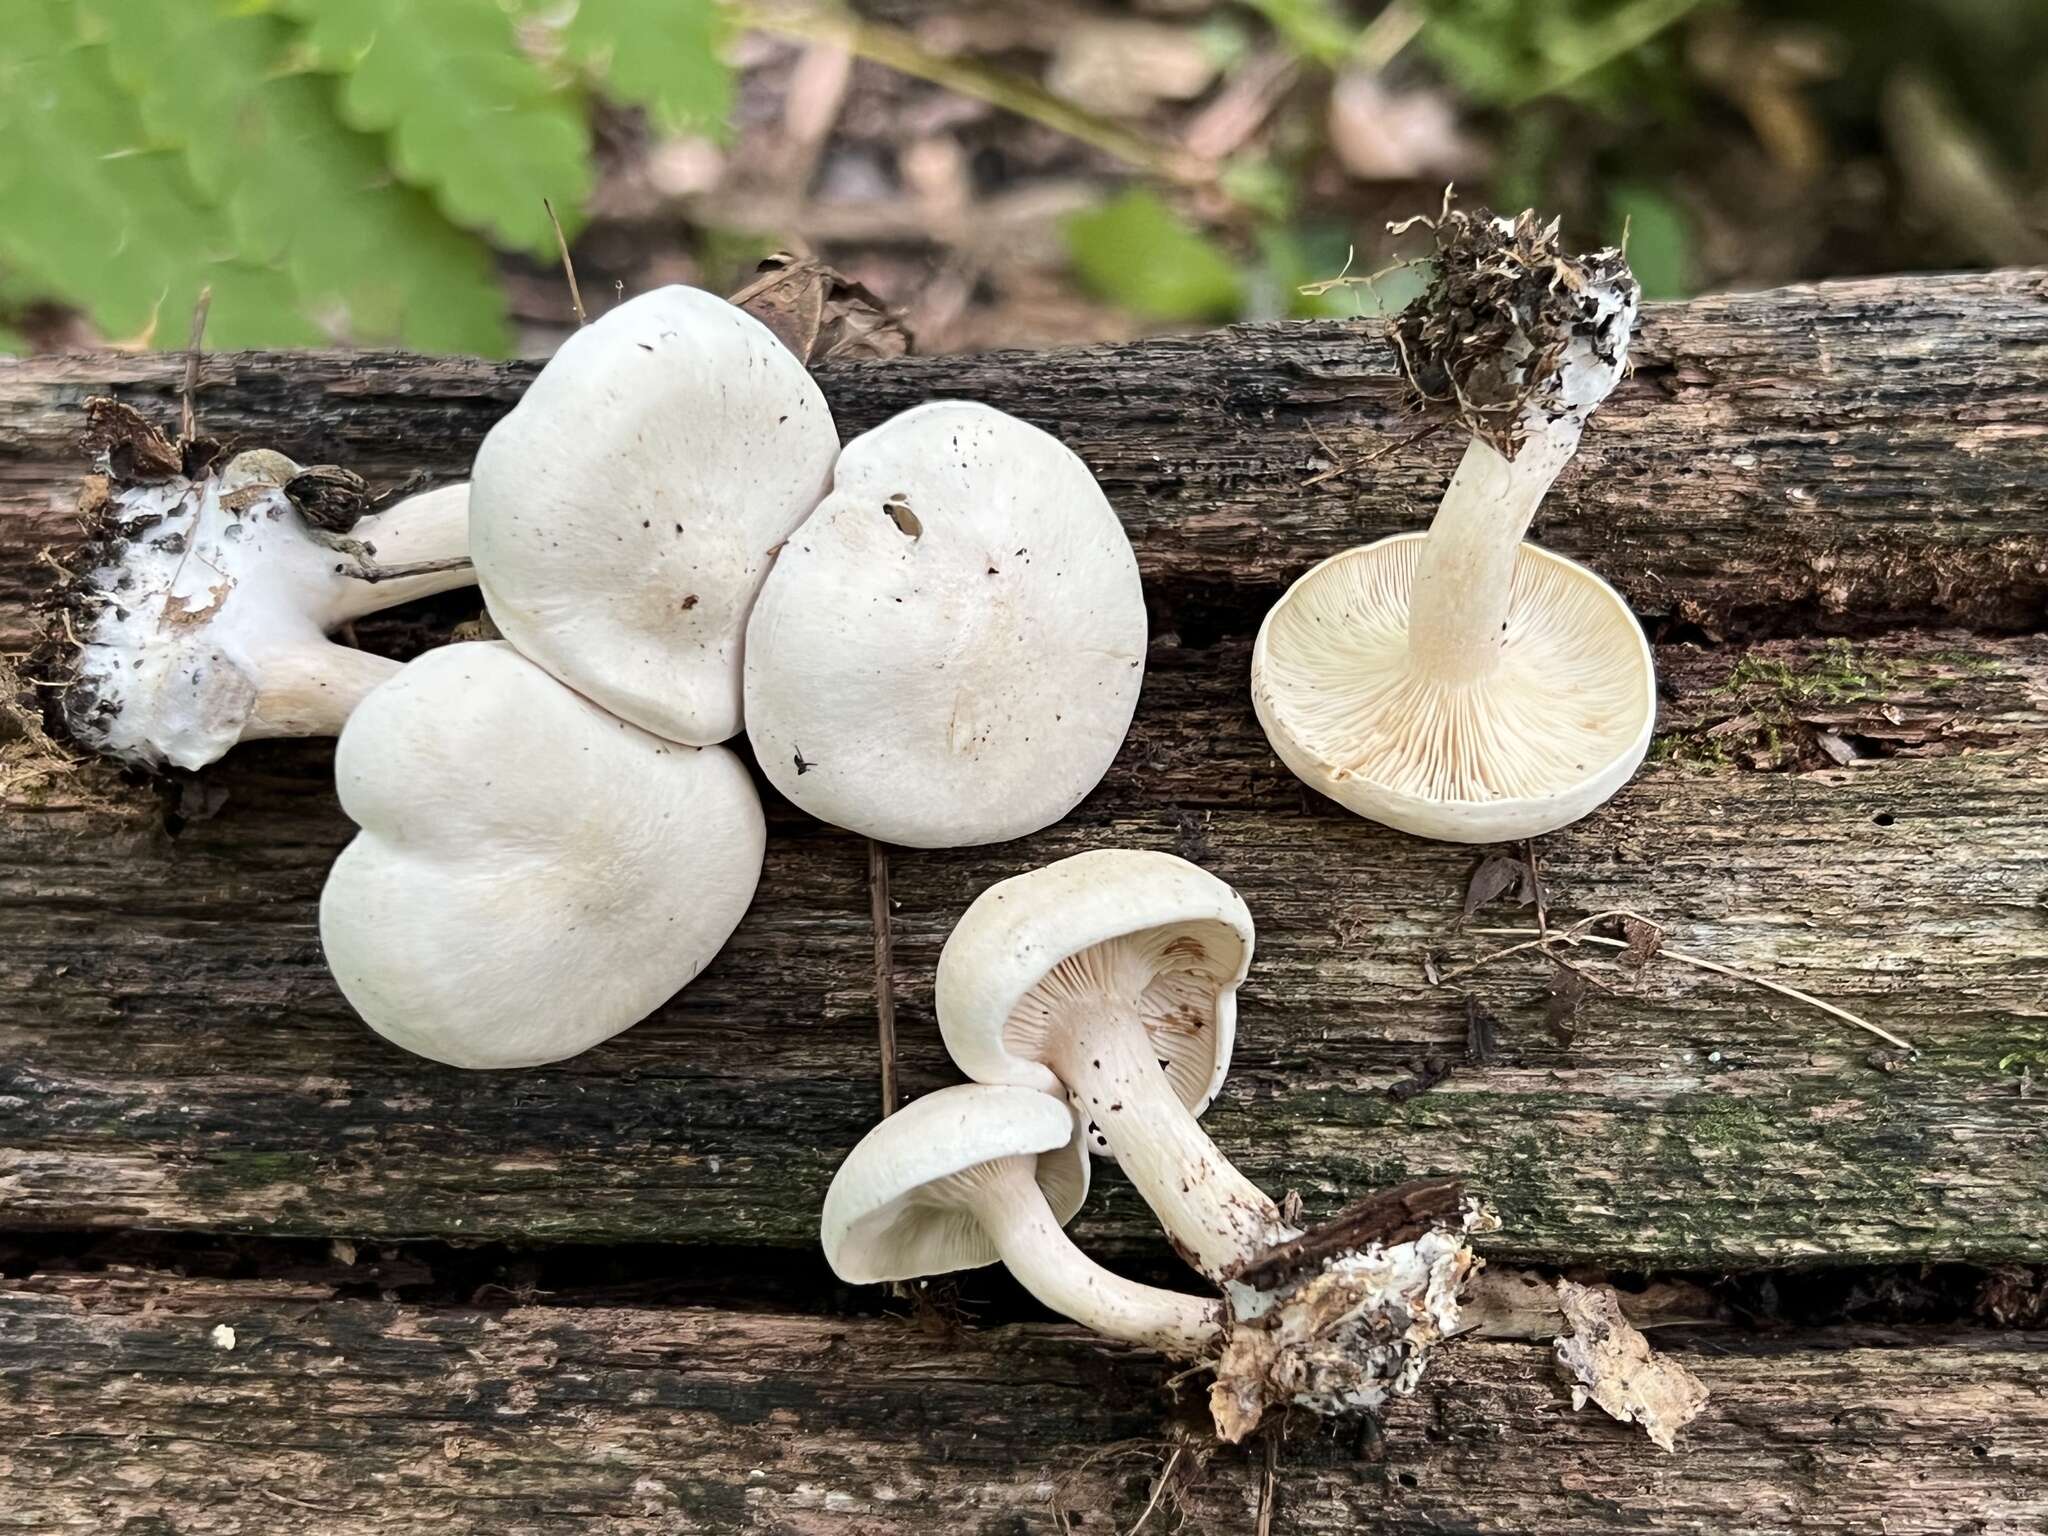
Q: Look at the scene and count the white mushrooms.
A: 6